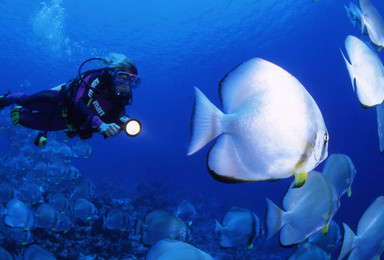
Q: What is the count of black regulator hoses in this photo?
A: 1